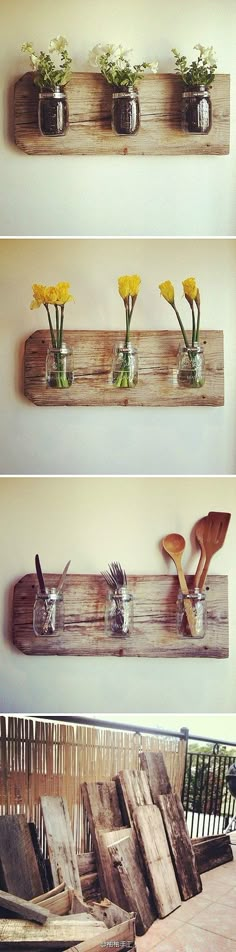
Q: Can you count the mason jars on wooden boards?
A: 9